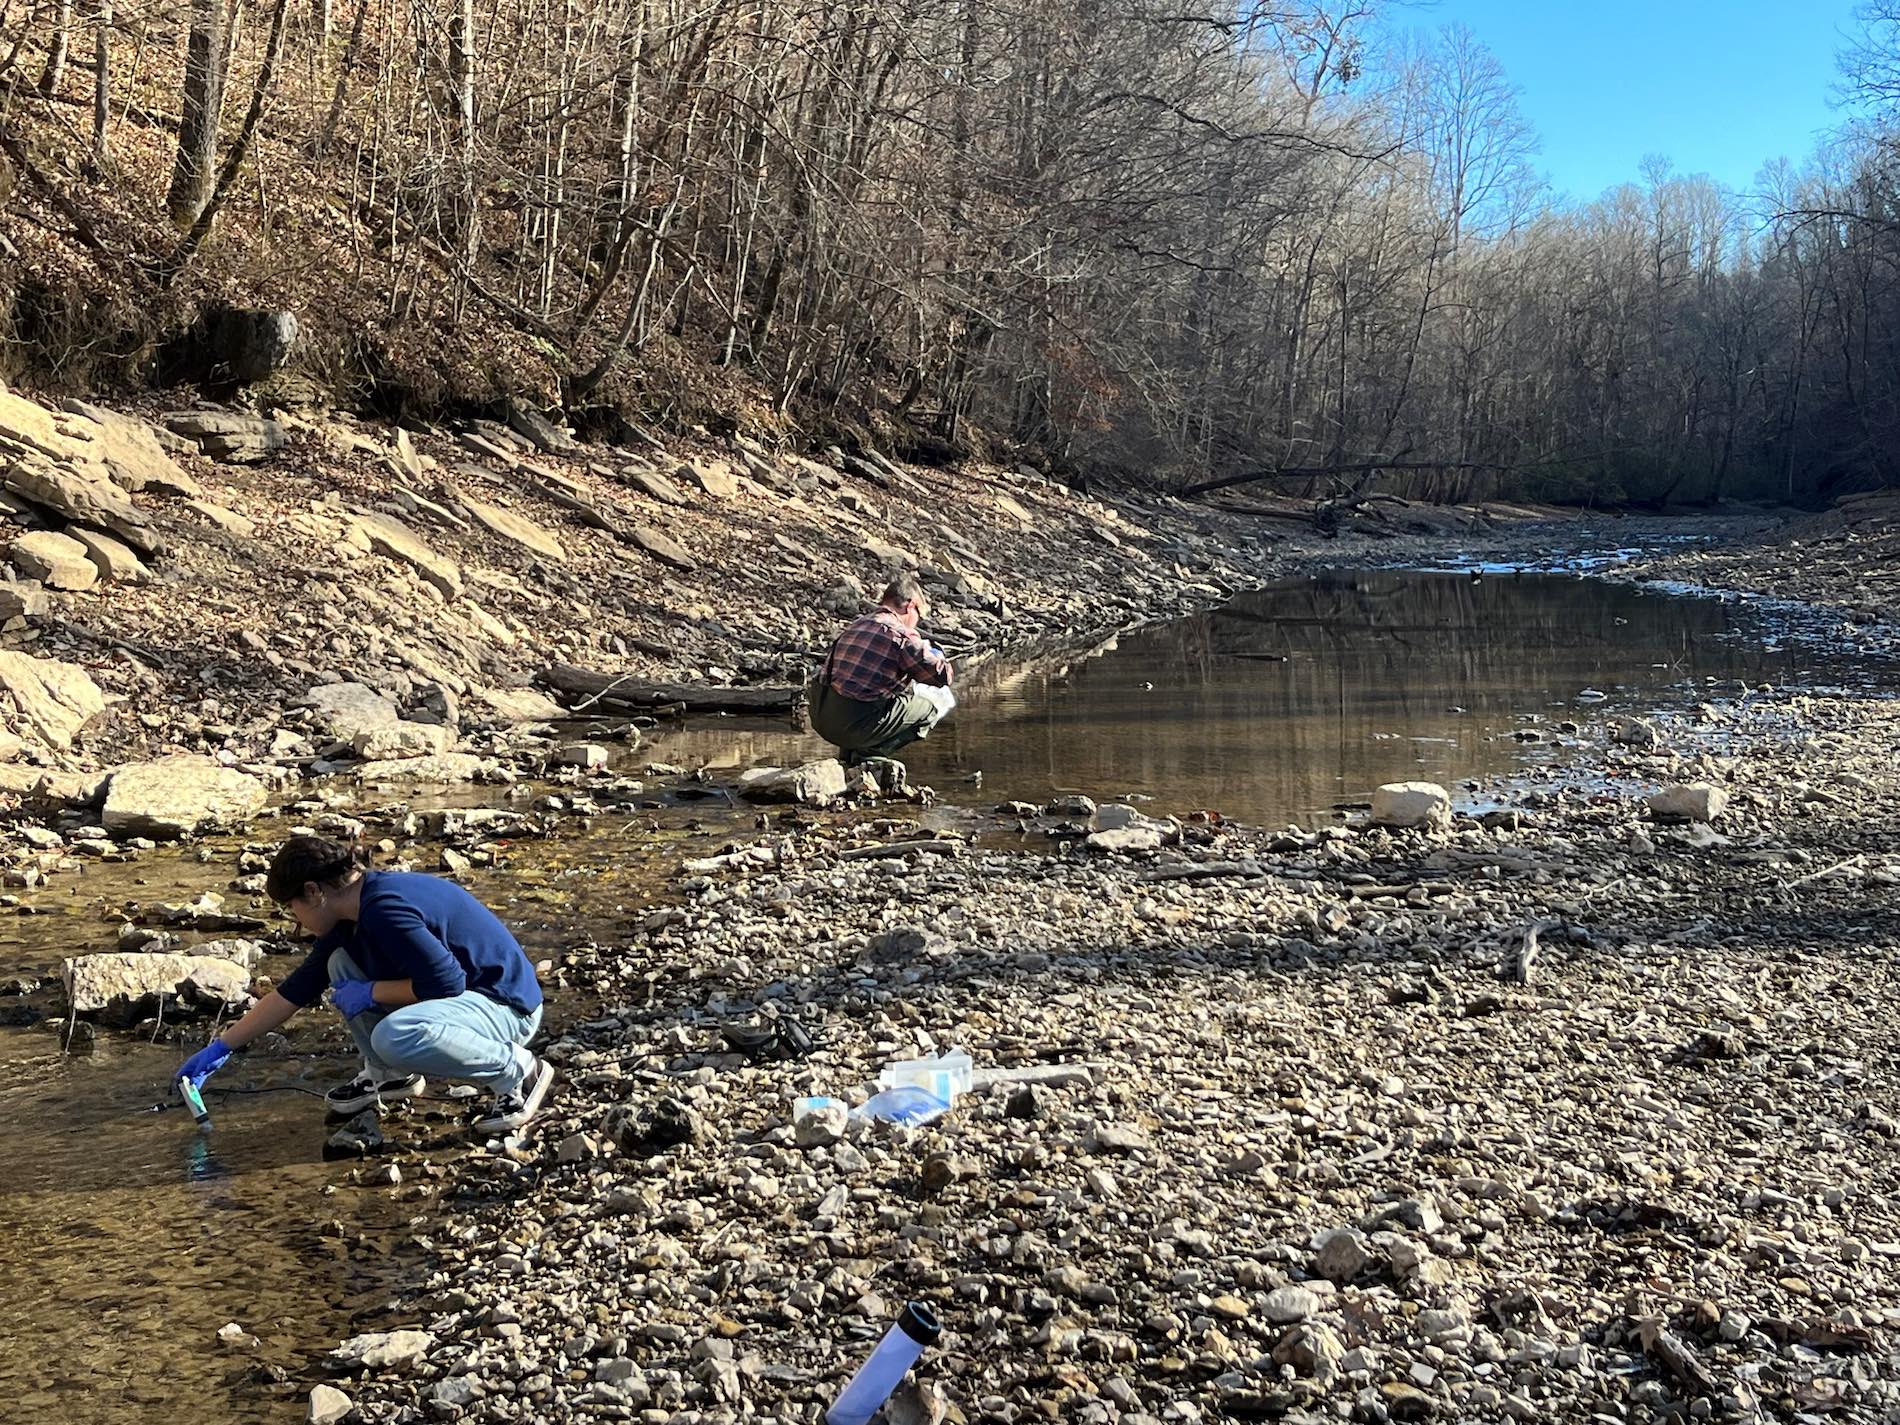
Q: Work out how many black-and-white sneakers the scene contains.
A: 2